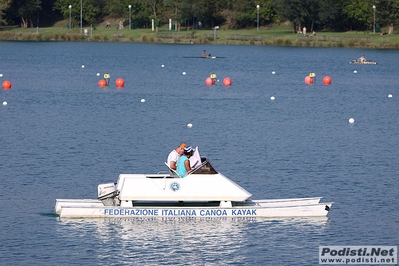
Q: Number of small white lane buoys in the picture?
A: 13